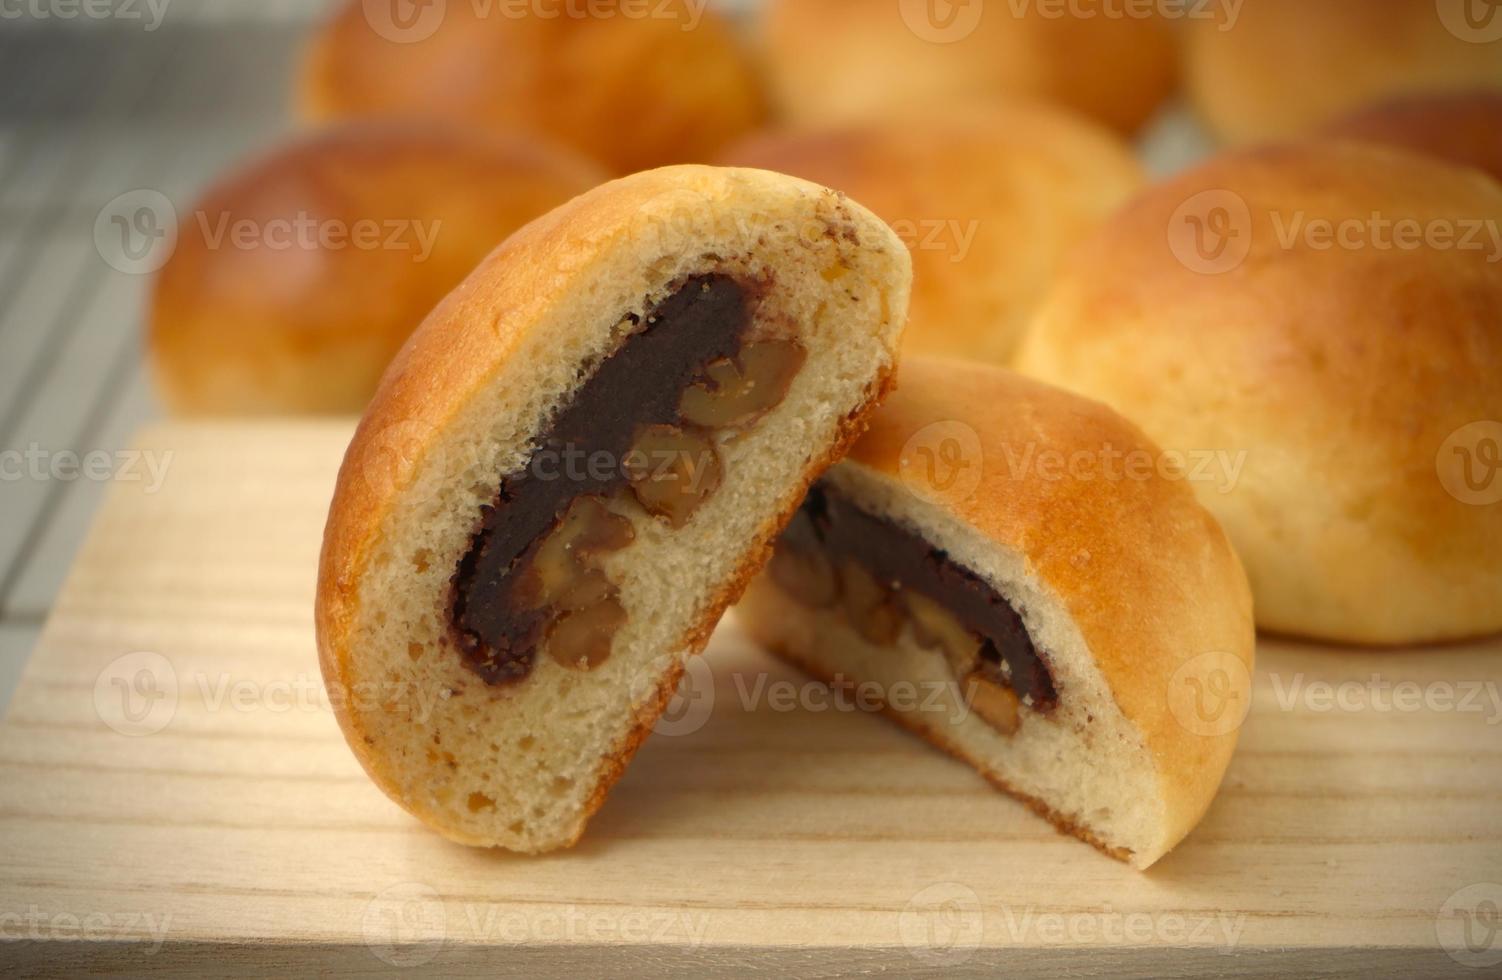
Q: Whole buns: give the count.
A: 7